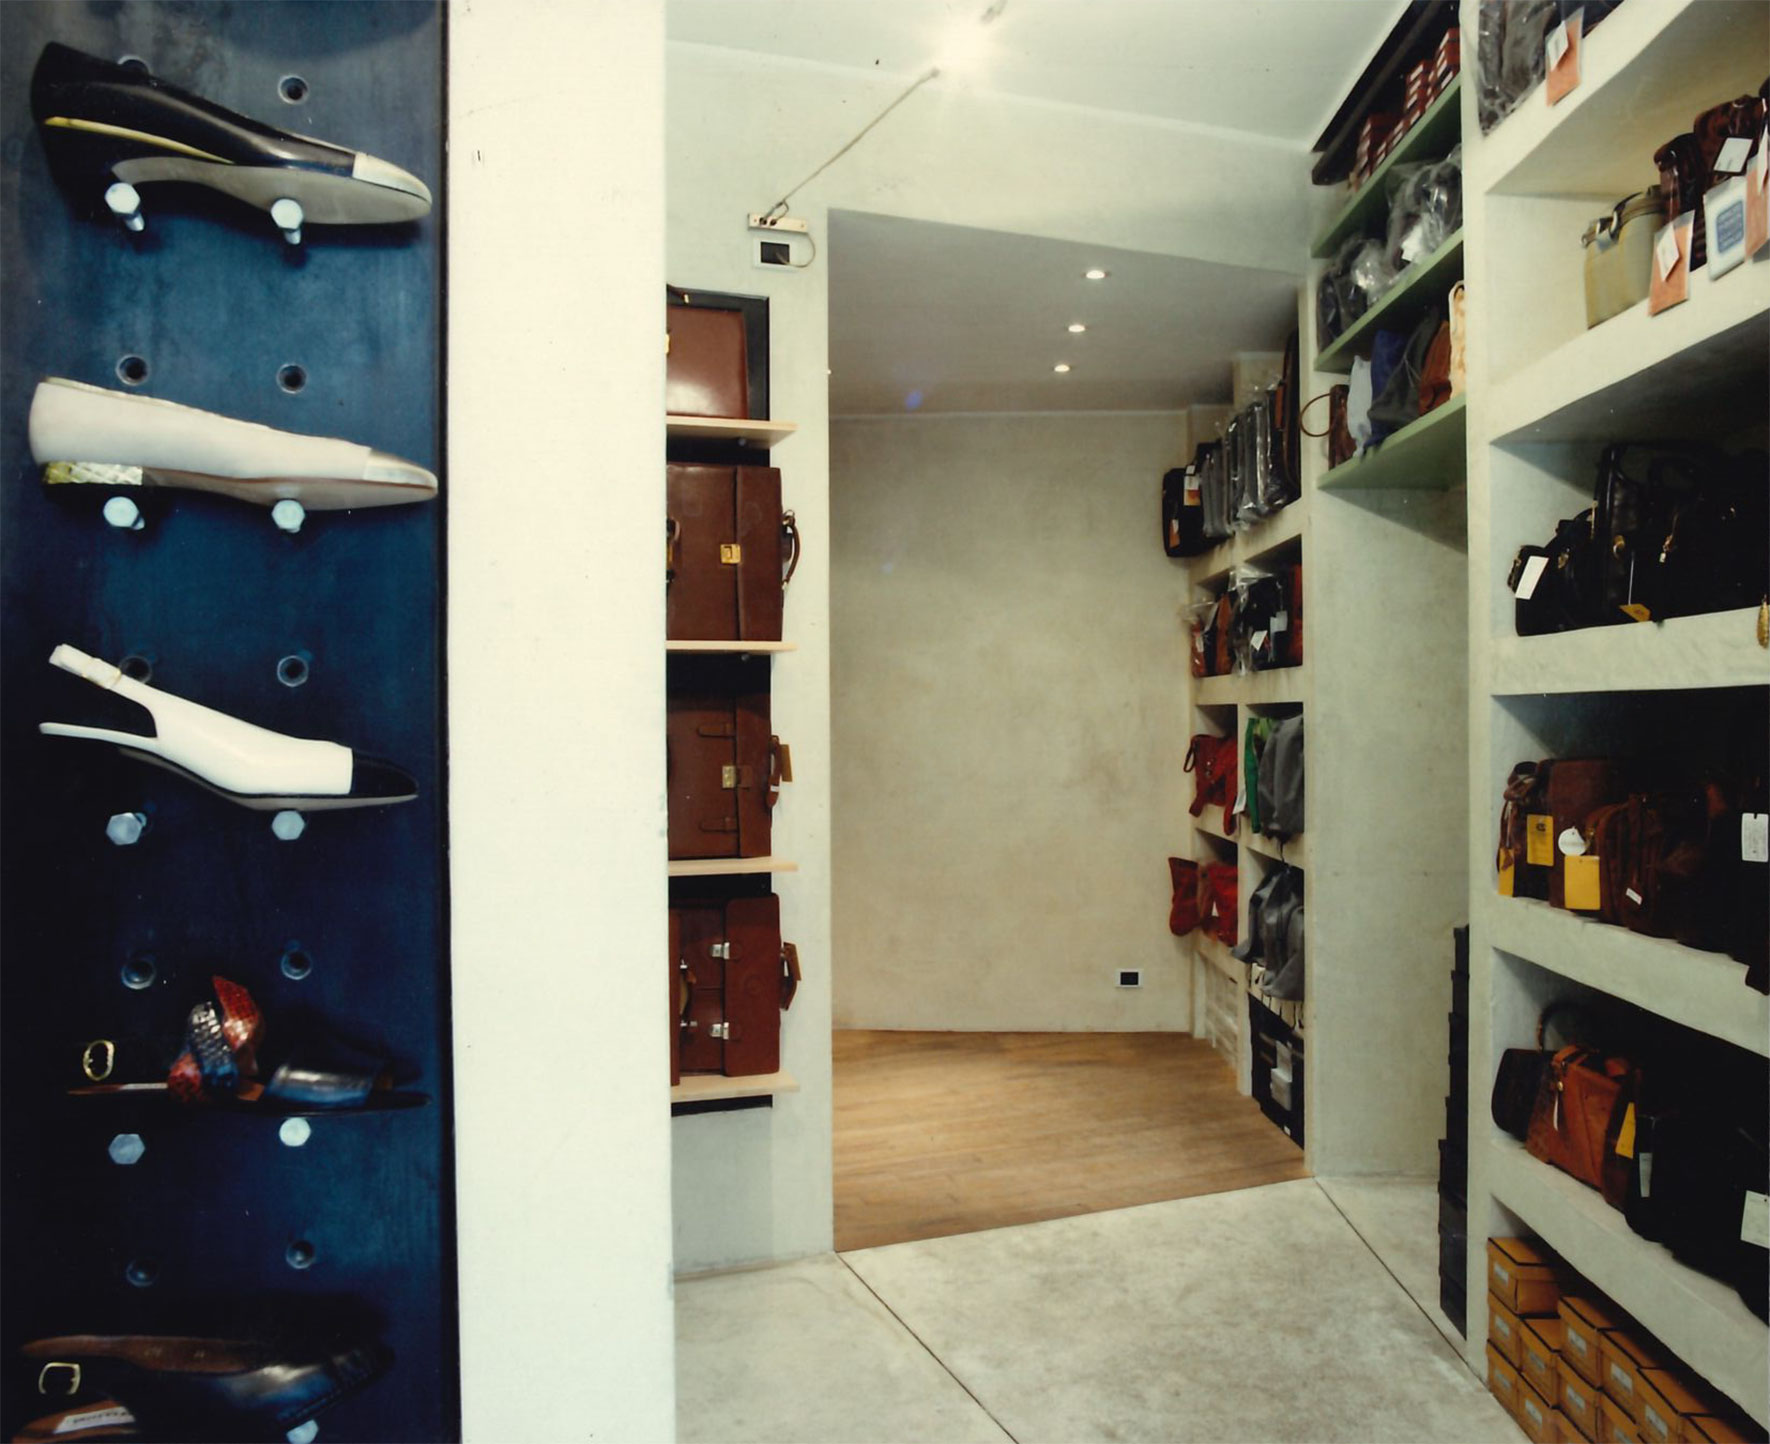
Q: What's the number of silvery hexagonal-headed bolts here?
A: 9